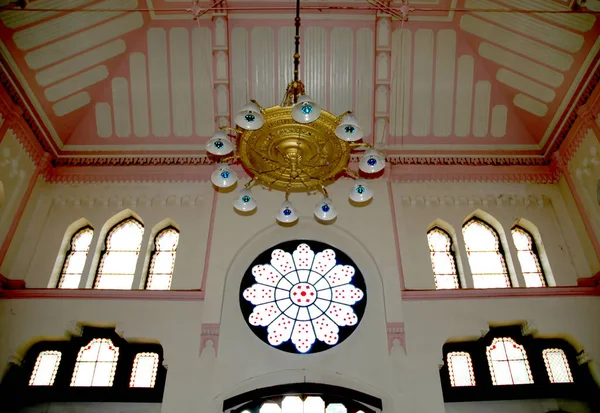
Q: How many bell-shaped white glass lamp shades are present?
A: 10